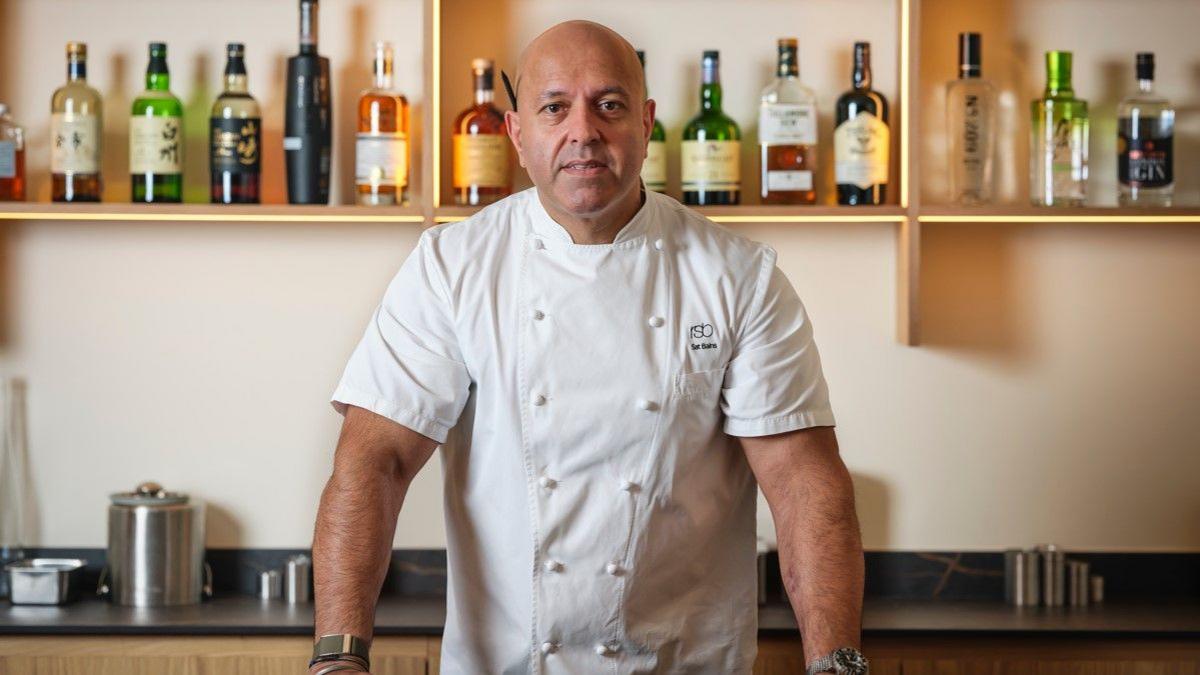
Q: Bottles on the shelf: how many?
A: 14